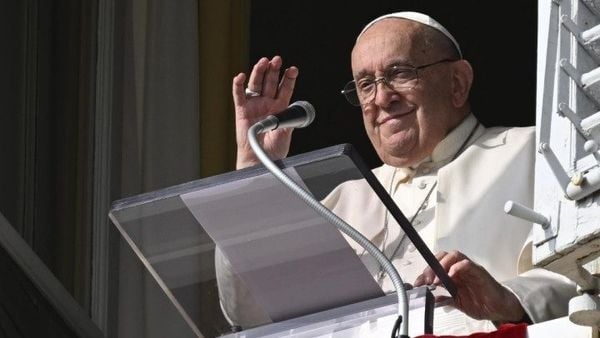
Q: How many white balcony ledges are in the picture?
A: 1